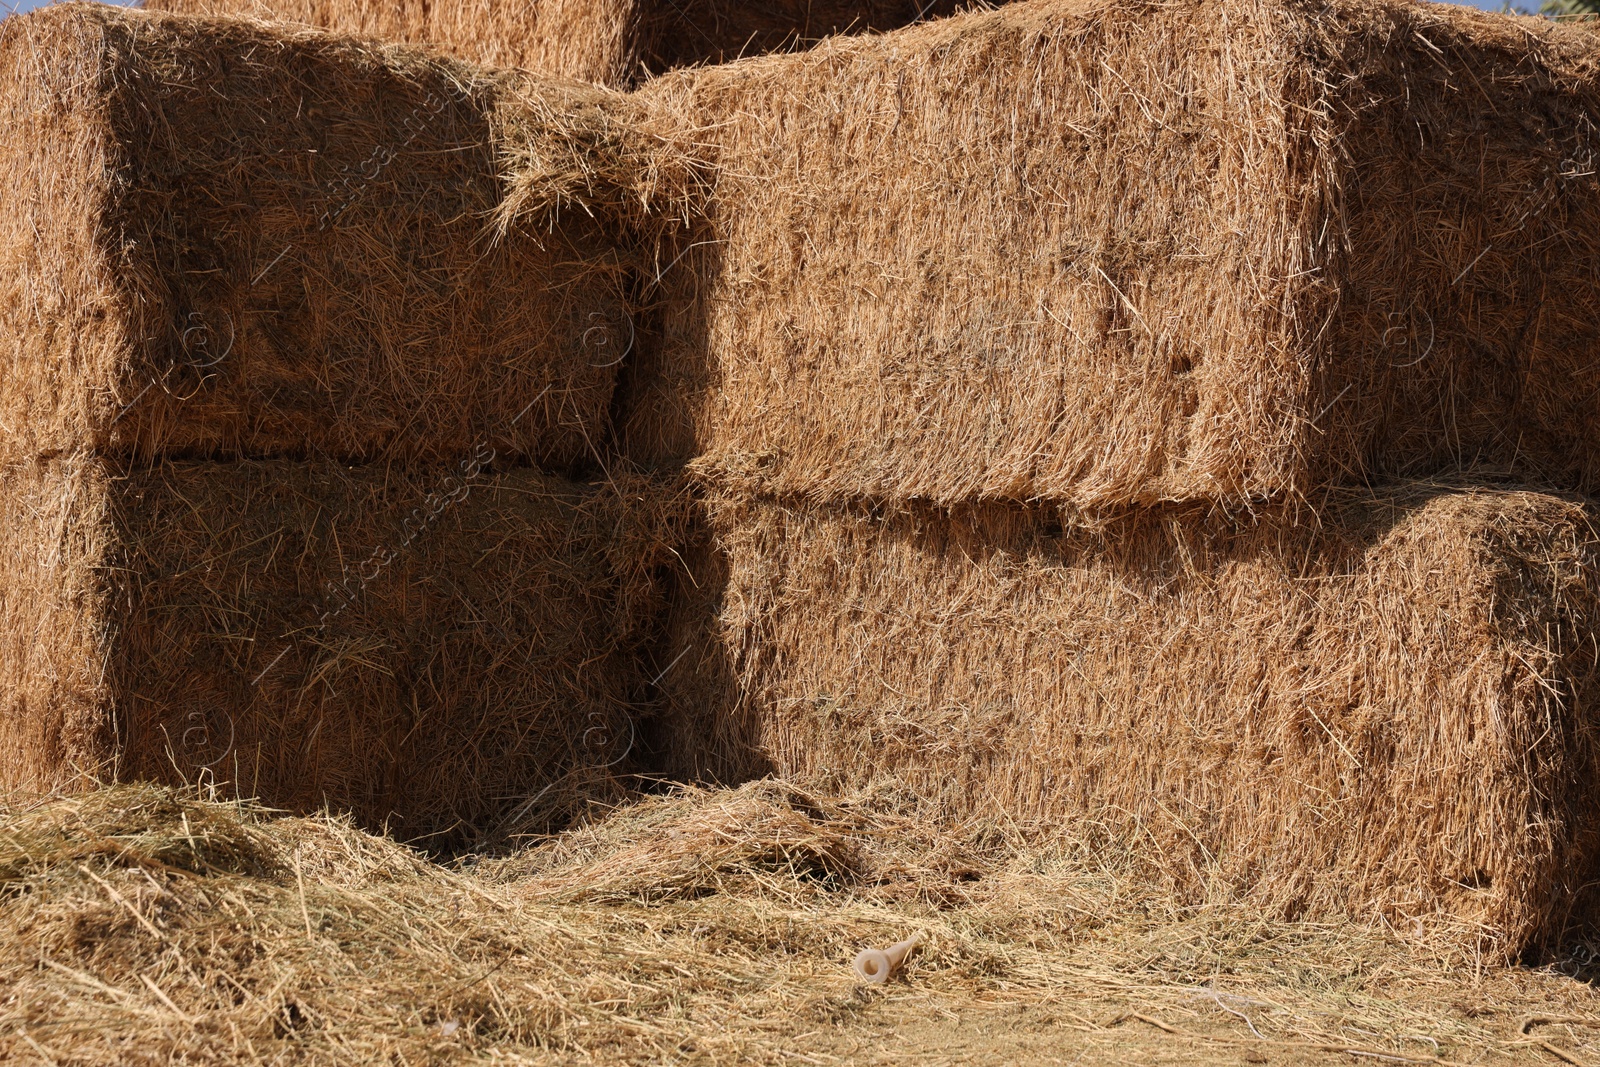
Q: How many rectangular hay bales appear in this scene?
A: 5